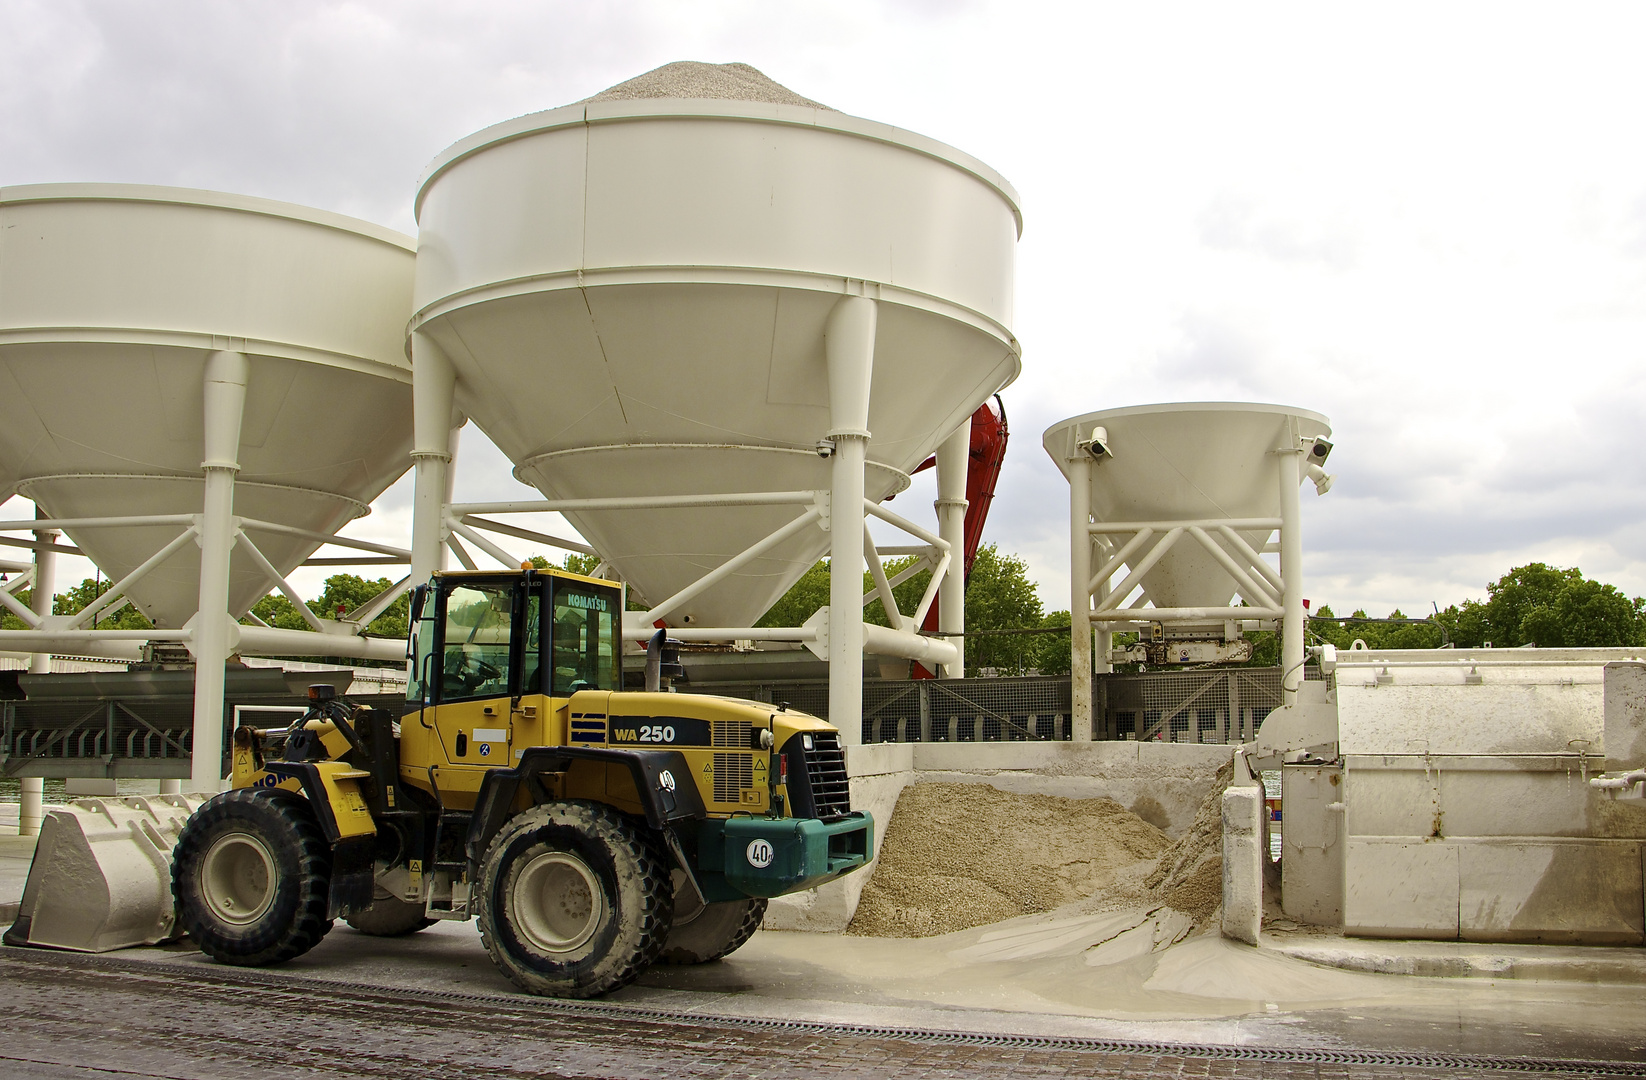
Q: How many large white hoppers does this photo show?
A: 3